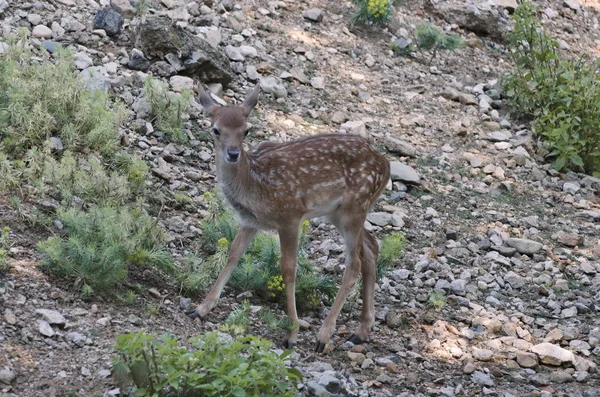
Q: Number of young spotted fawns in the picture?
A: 1